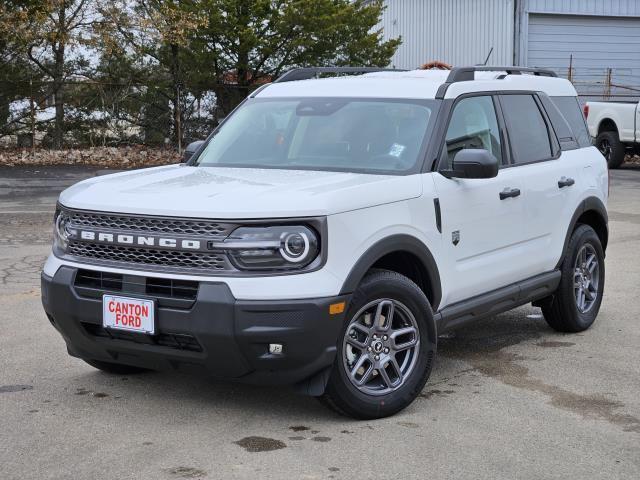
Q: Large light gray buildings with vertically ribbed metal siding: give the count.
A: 1